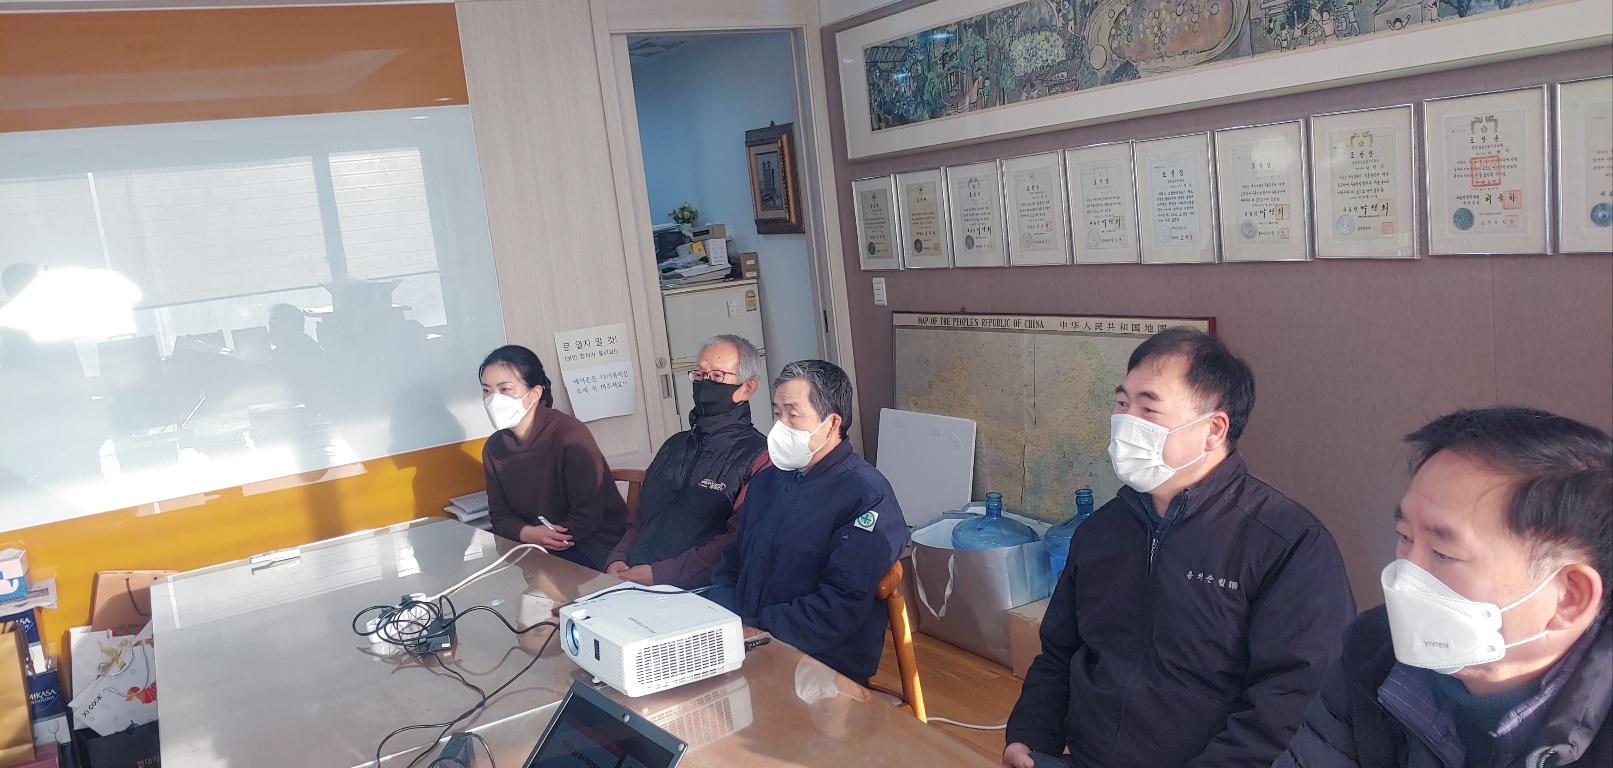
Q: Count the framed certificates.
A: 10